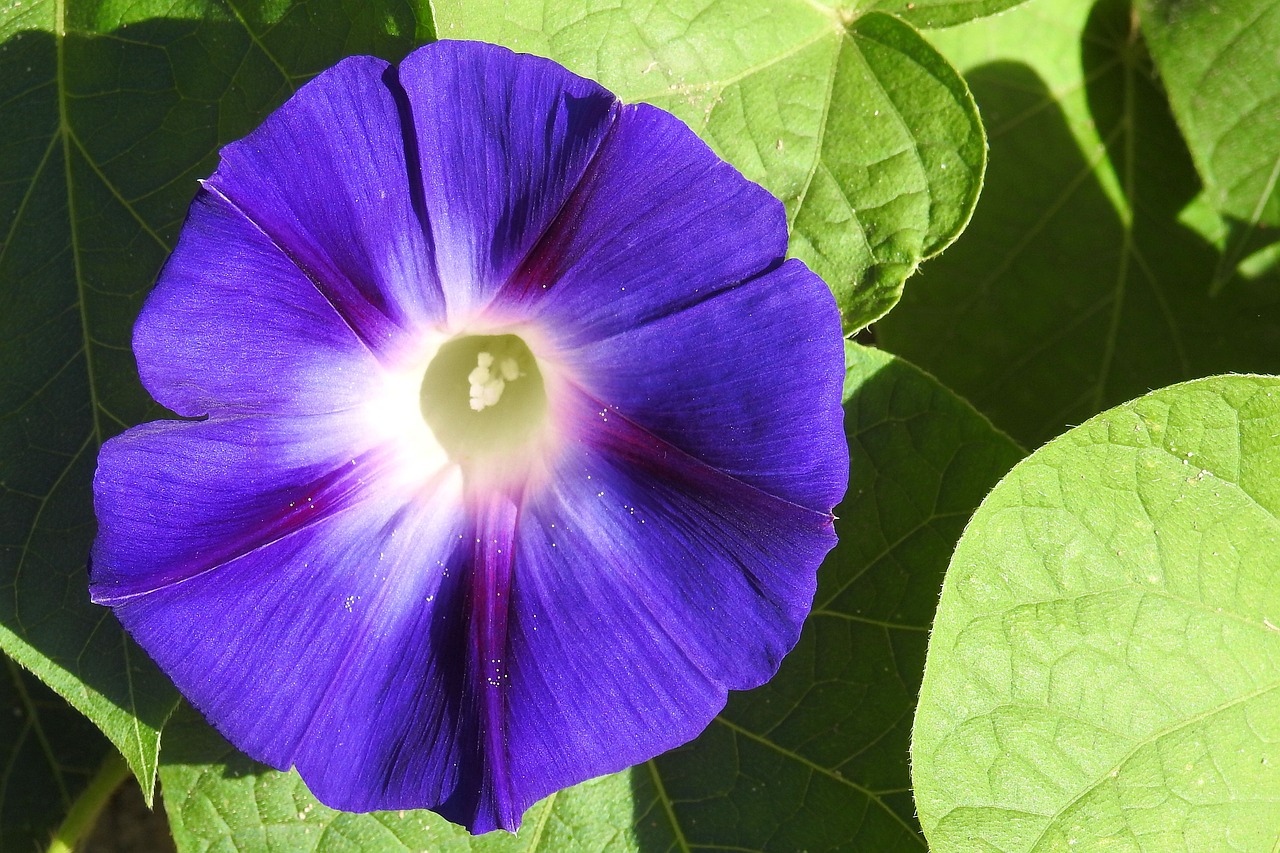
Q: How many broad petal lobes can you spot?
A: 5